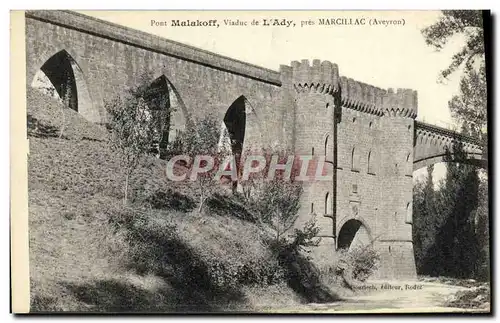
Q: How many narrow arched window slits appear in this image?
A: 6